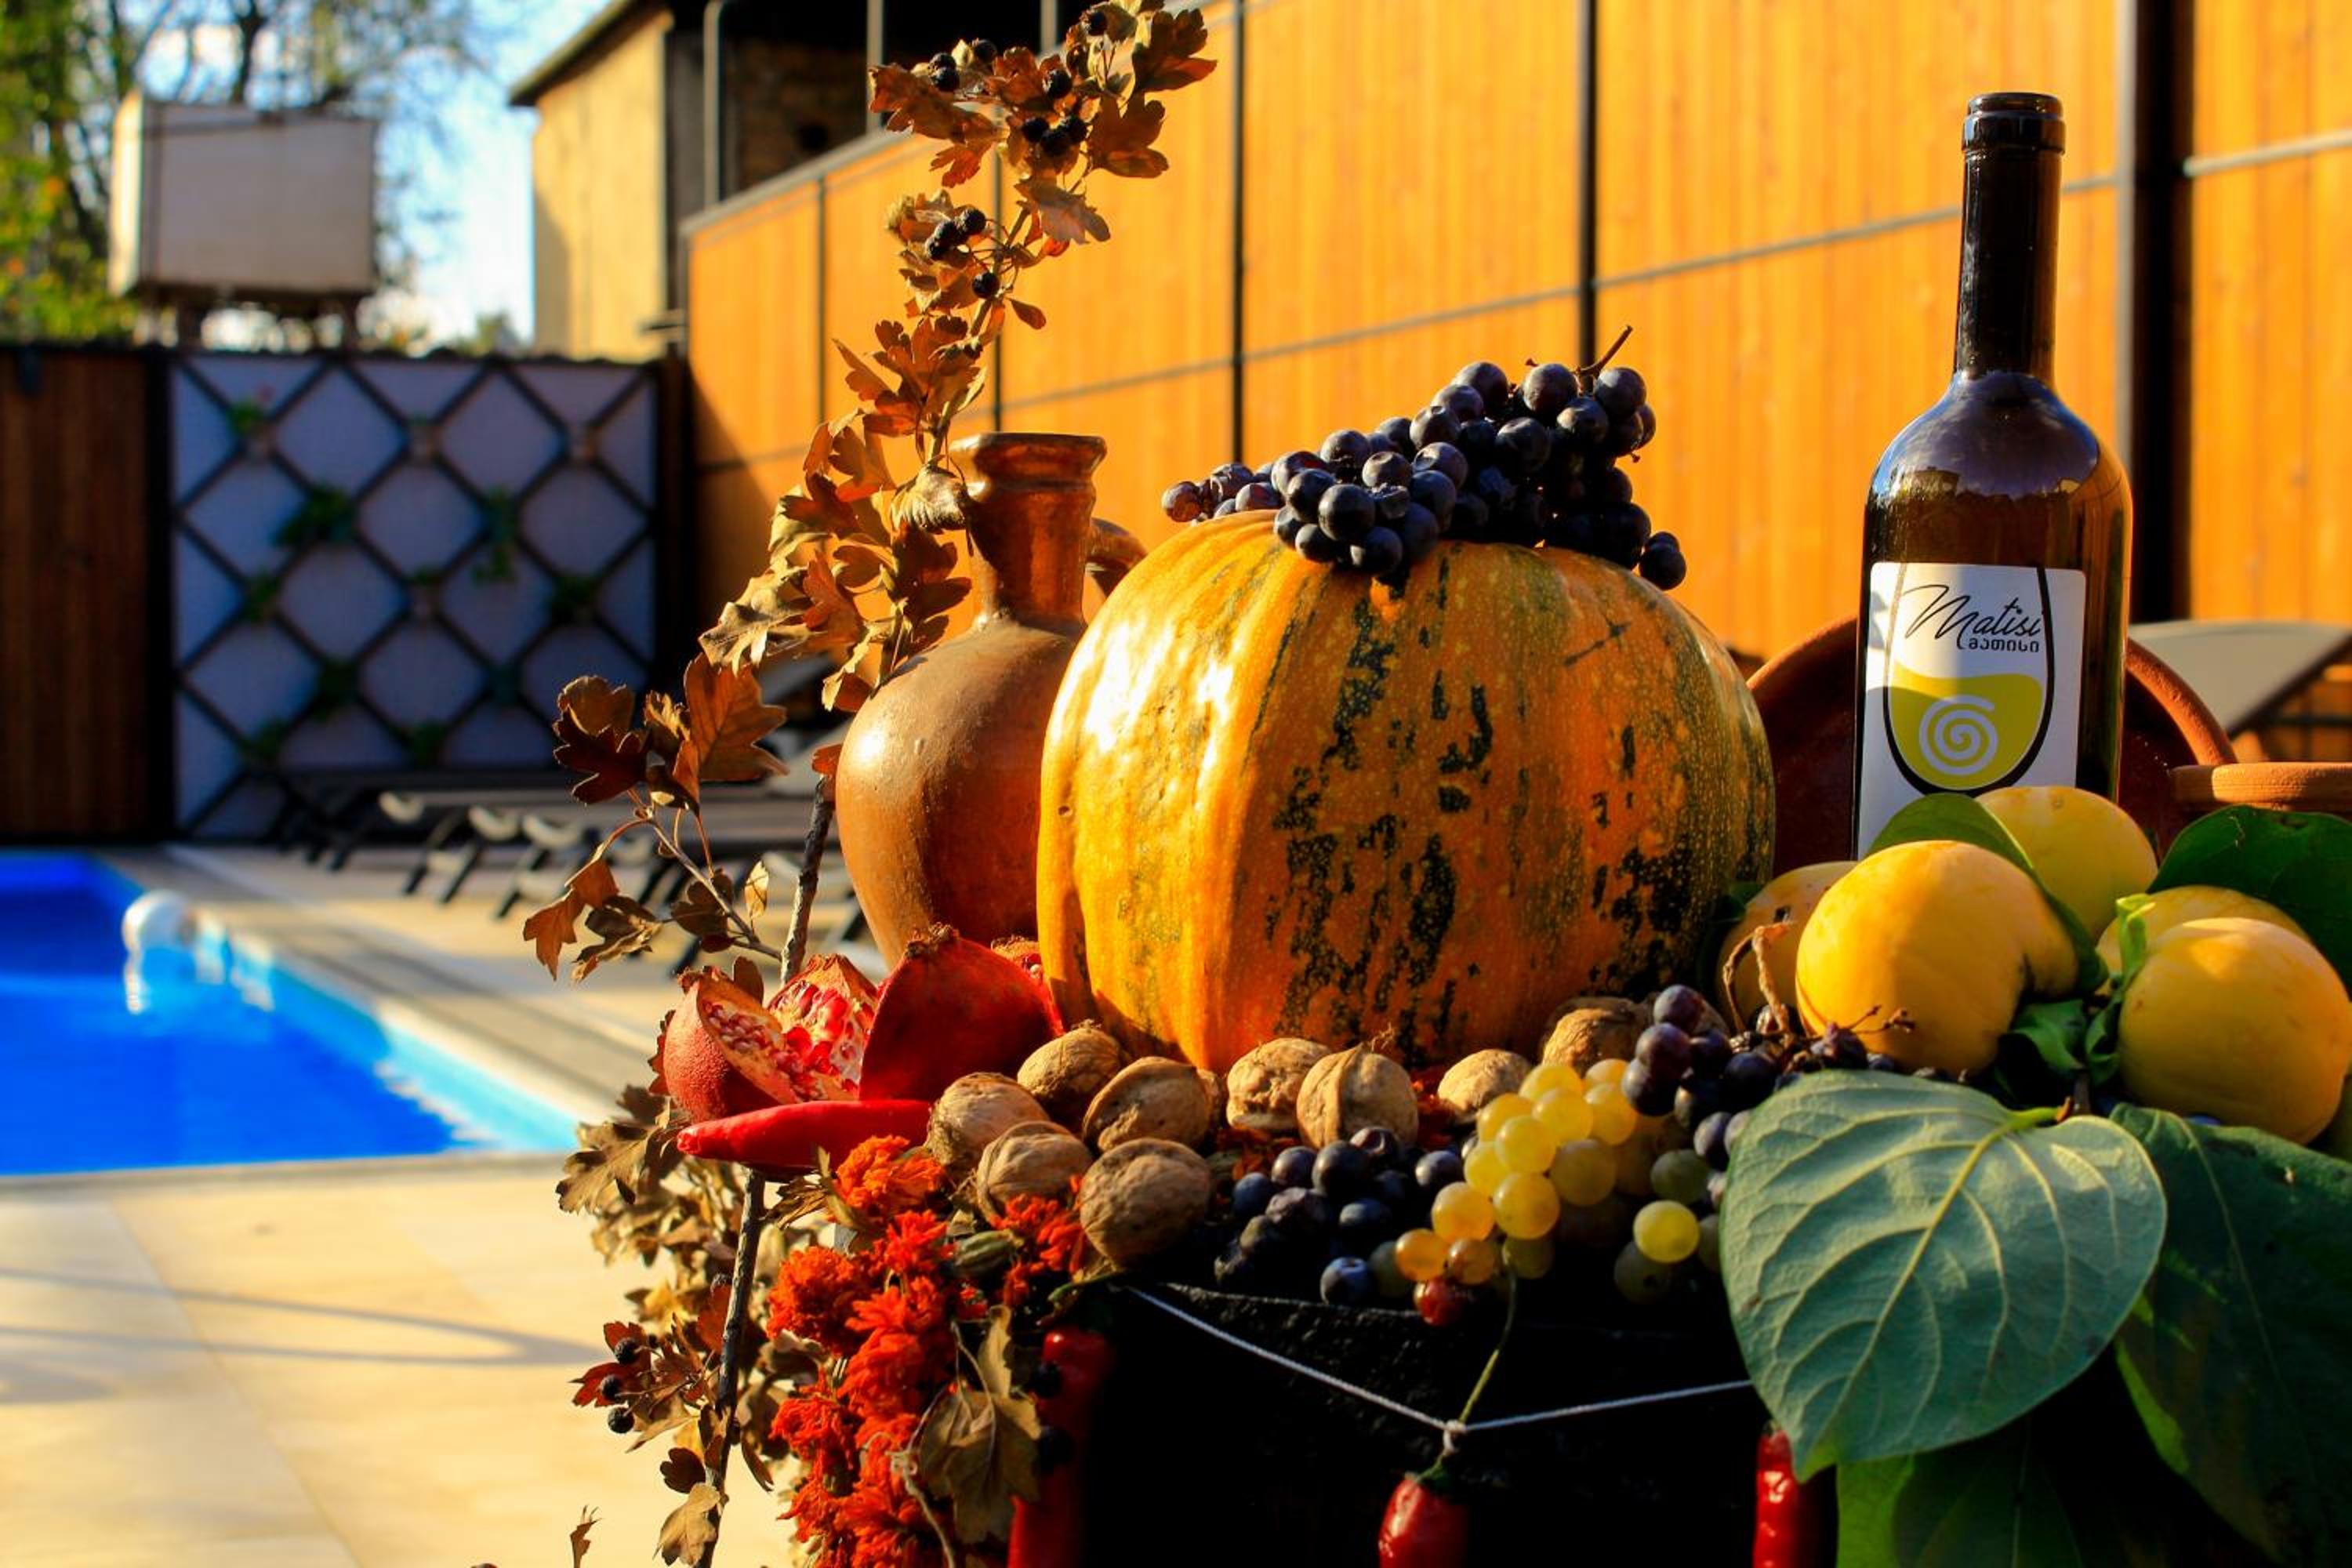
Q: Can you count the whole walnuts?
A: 9